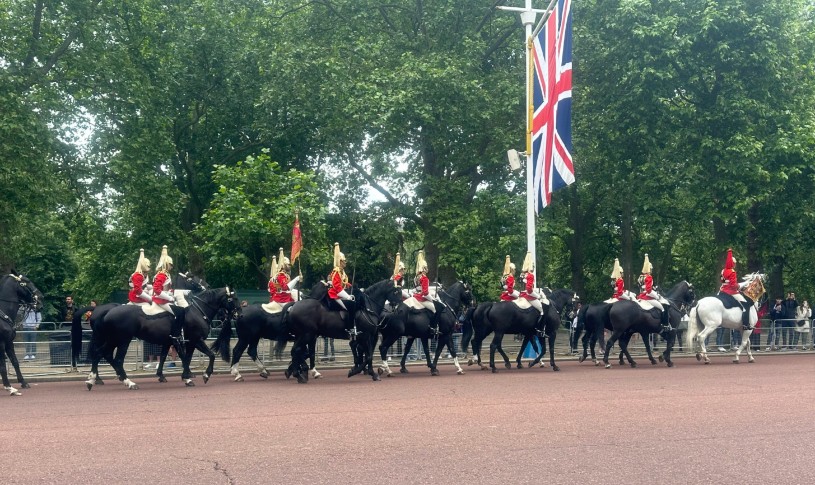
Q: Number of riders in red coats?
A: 12